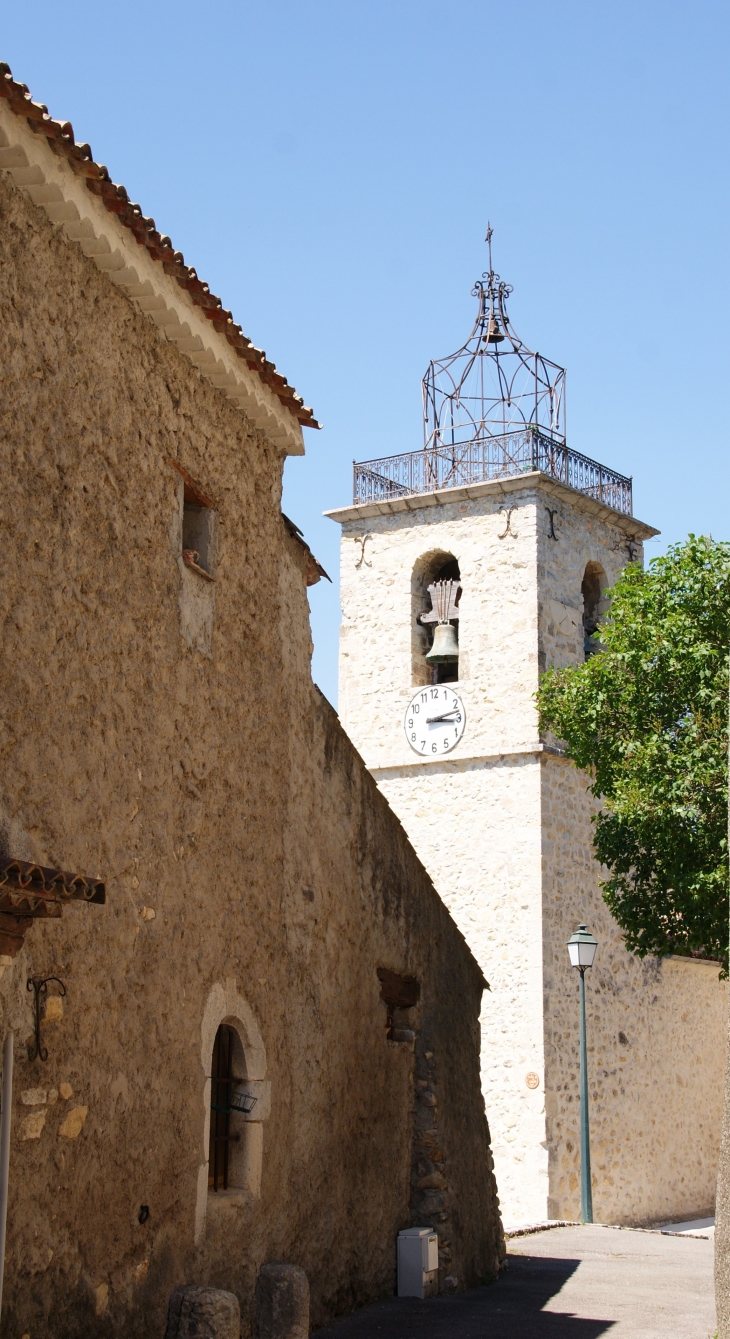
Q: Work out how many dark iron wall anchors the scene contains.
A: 4